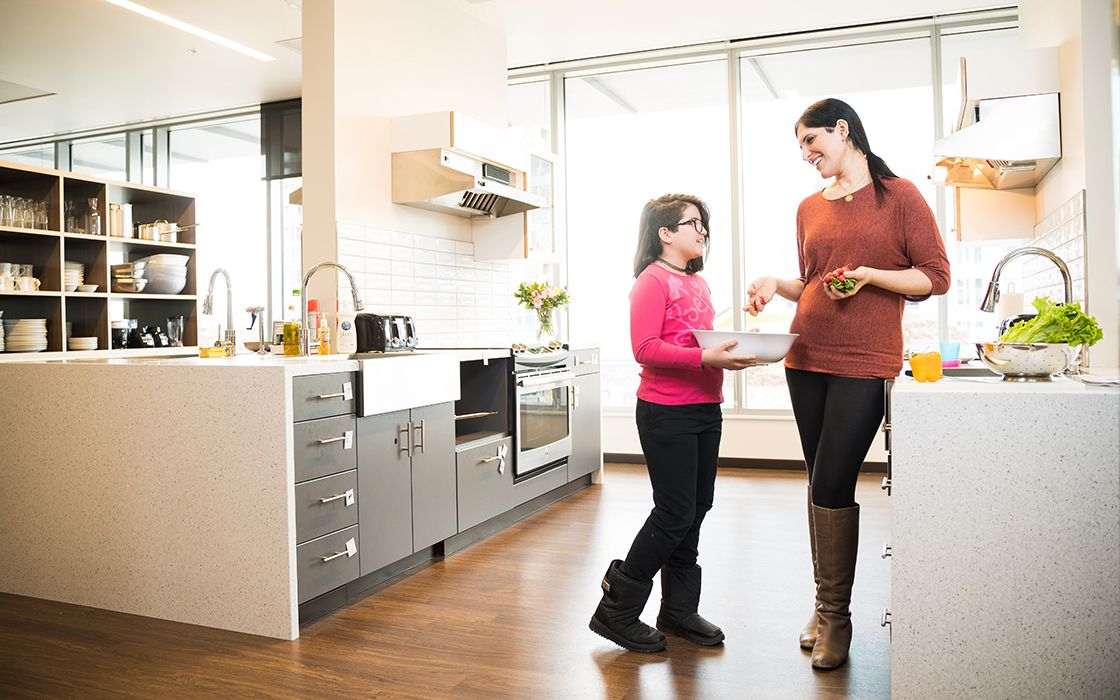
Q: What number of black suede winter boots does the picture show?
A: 2